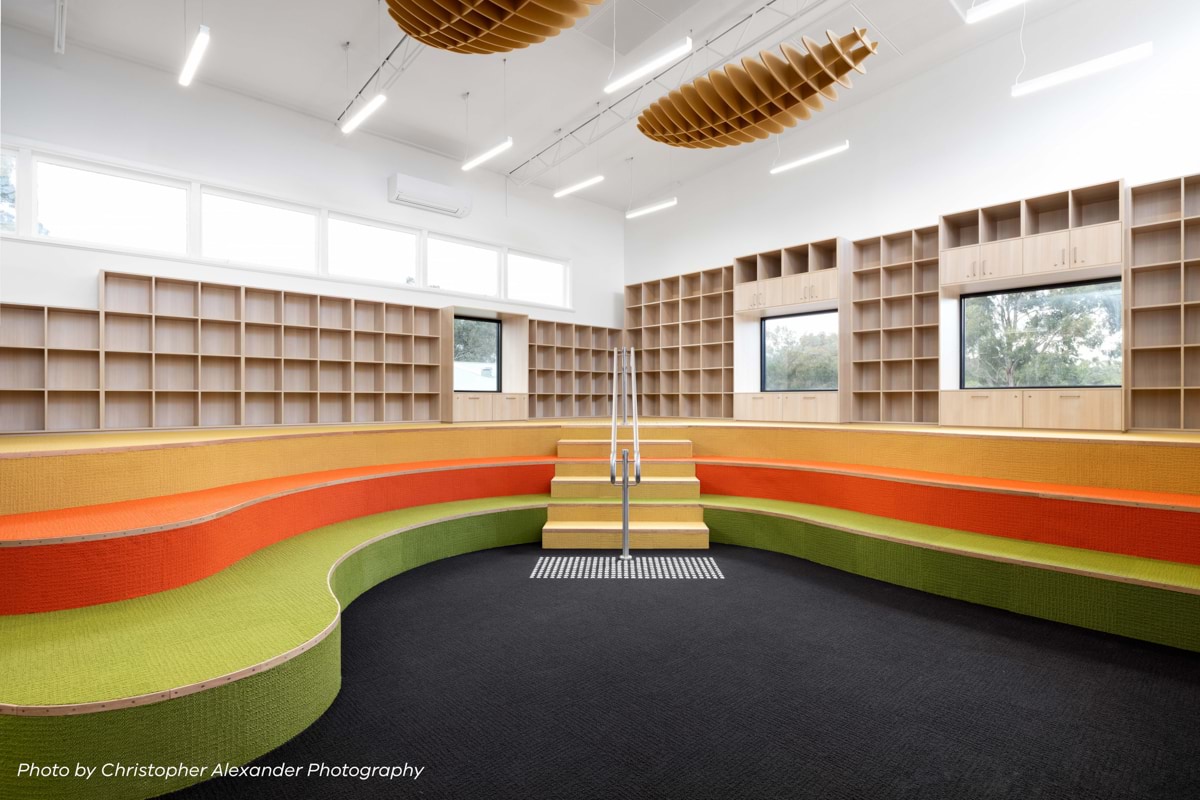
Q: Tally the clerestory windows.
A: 6